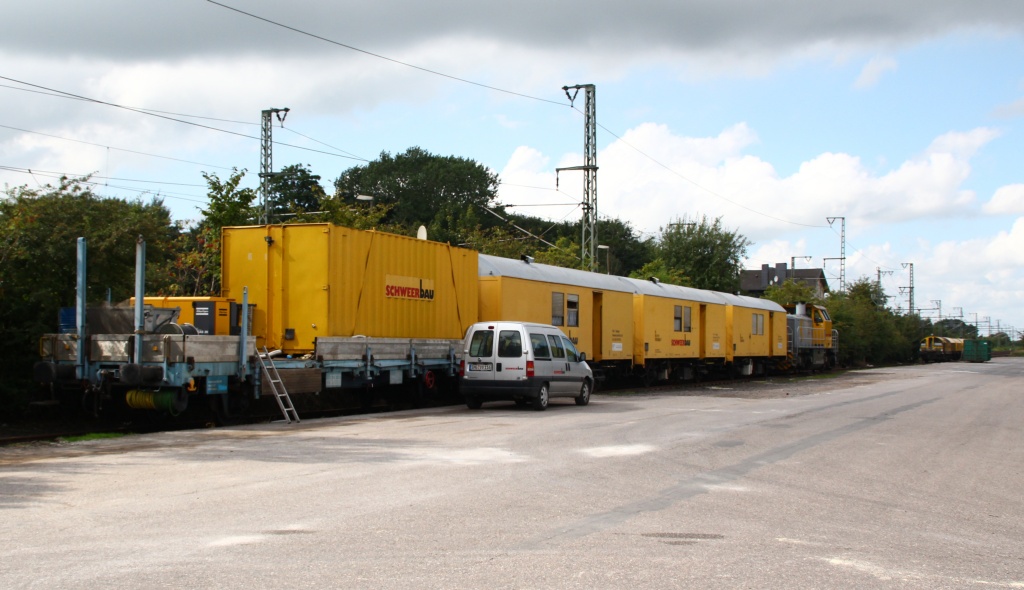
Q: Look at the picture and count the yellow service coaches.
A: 3